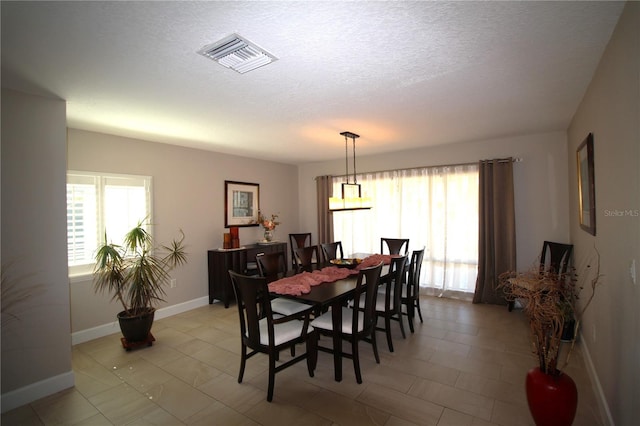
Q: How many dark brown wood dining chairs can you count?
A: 10